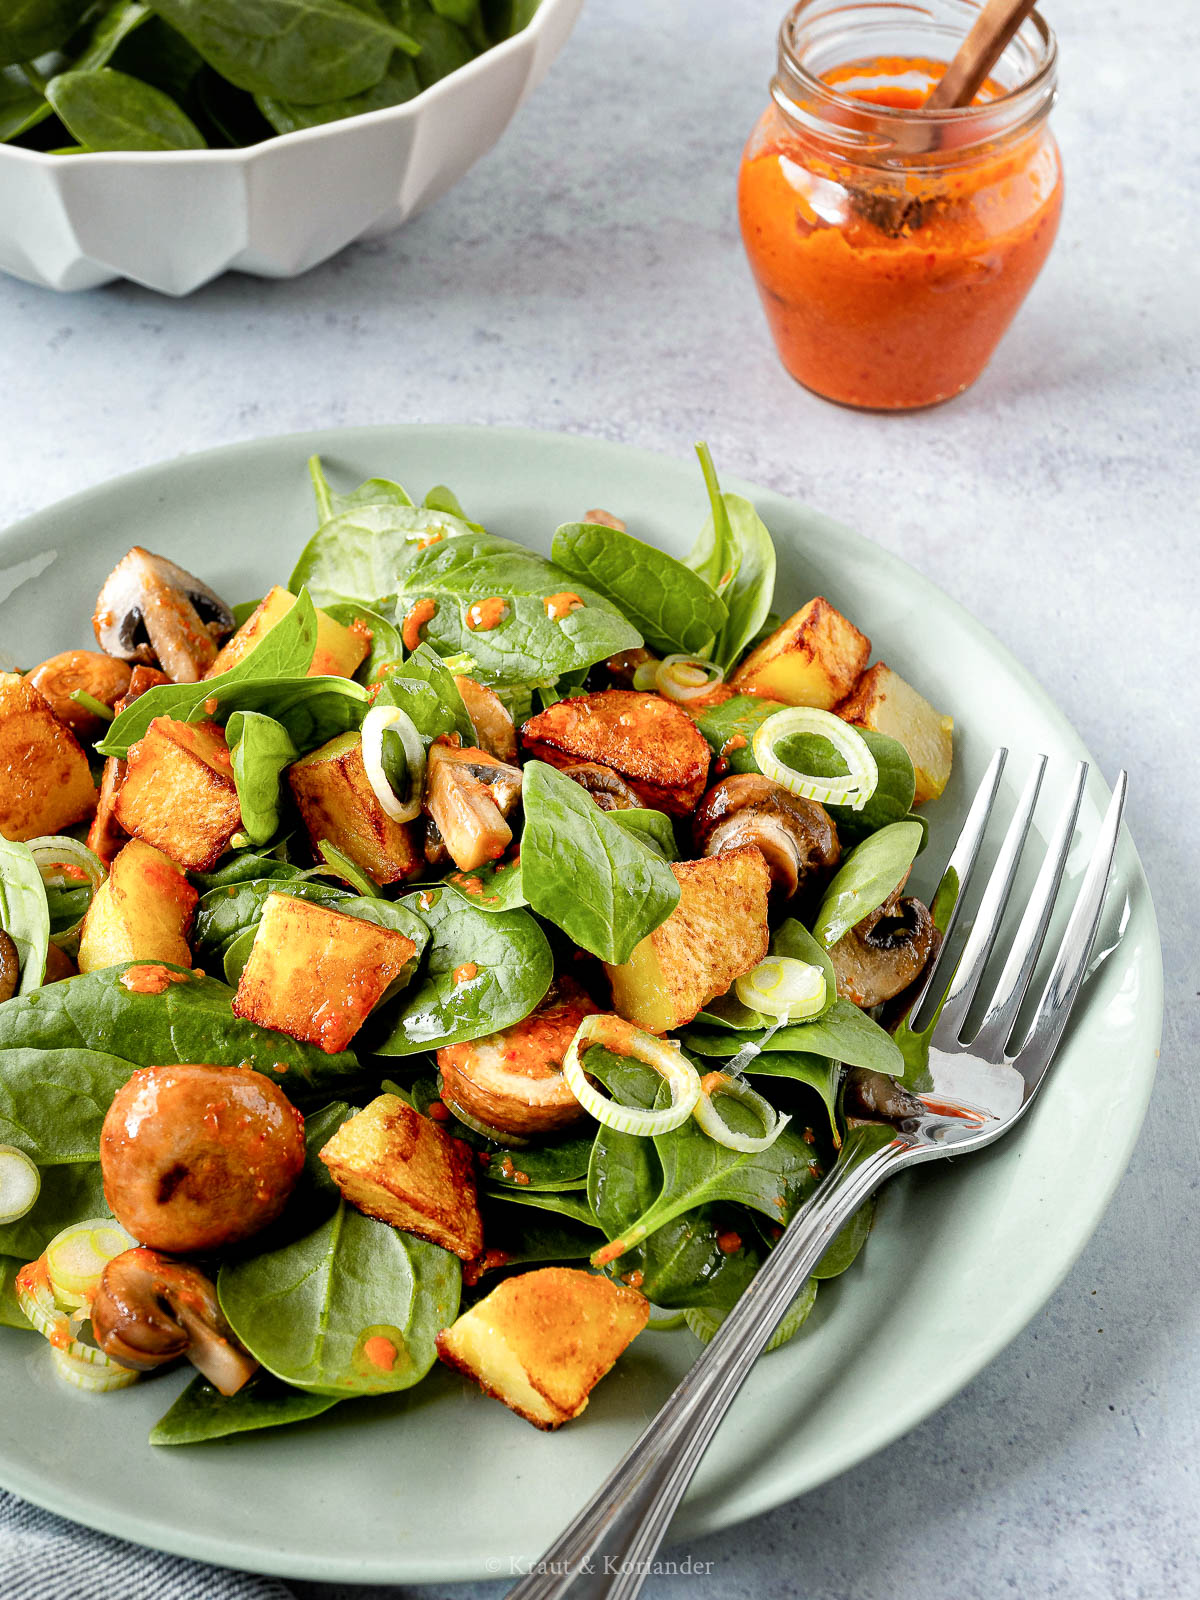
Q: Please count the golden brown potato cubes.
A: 12